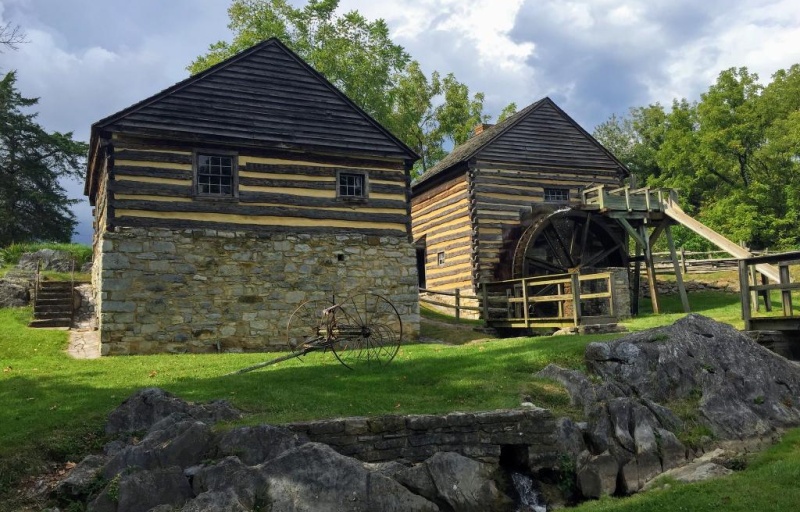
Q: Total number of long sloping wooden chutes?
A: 1